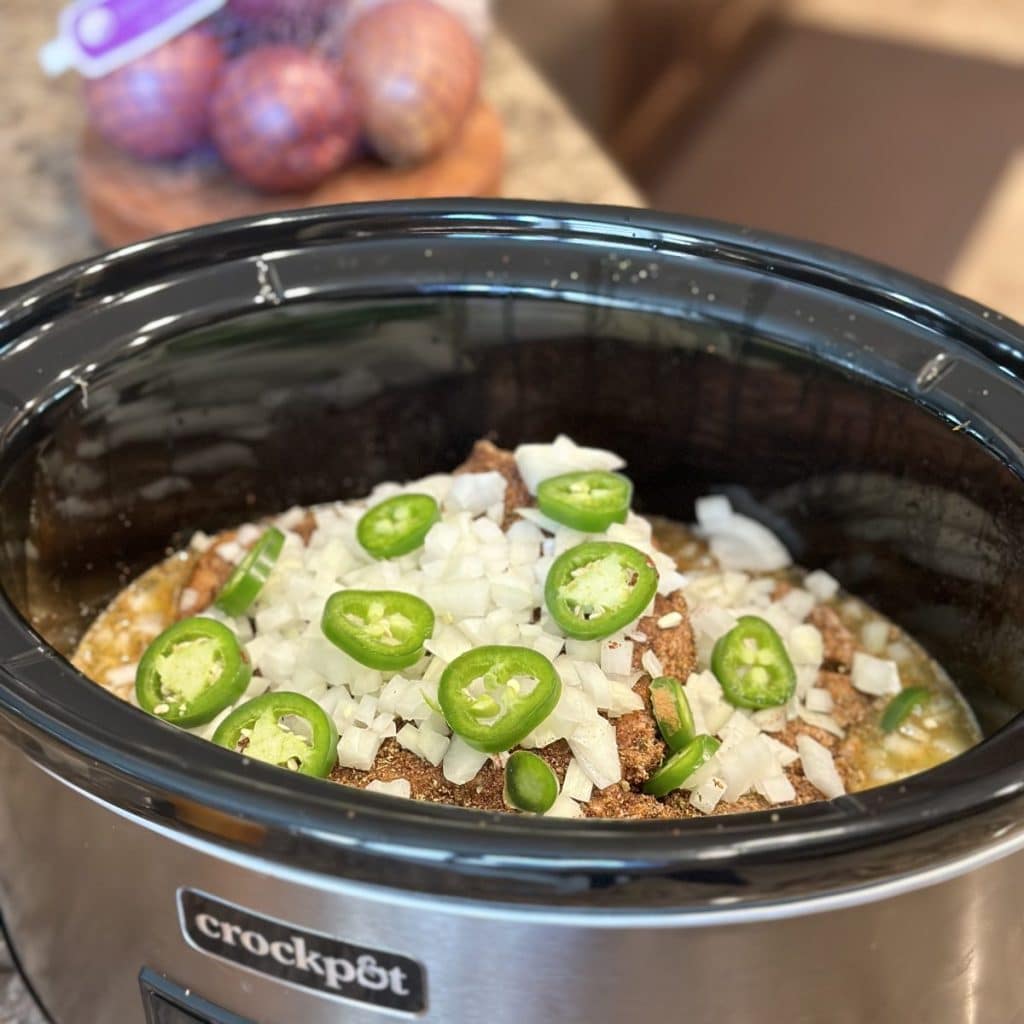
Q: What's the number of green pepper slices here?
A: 13